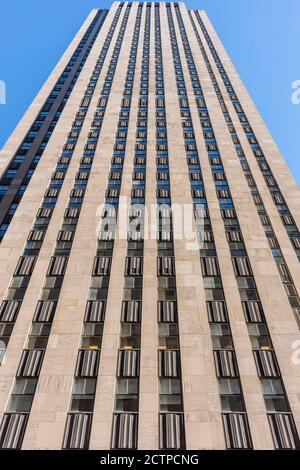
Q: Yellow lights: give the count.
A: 4